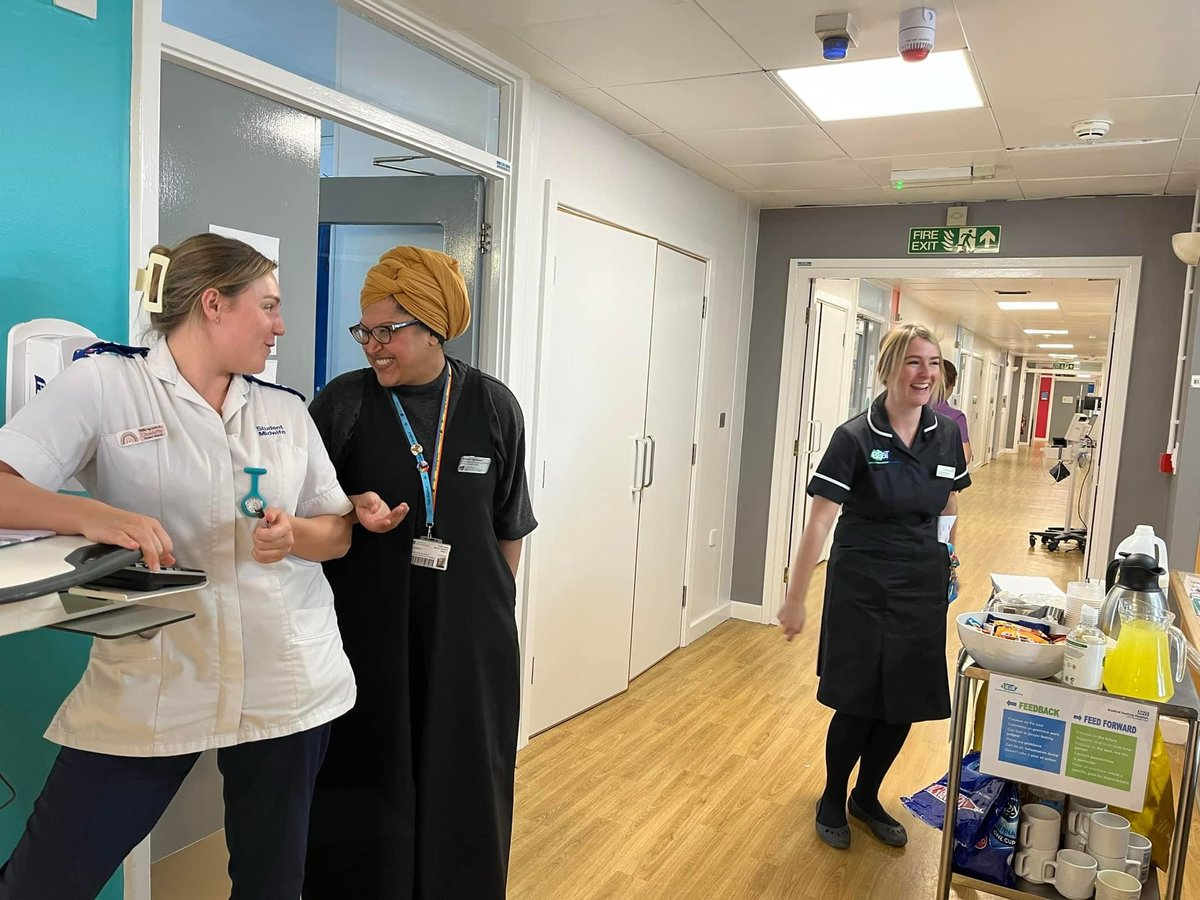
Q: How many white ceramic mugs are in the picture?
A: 9